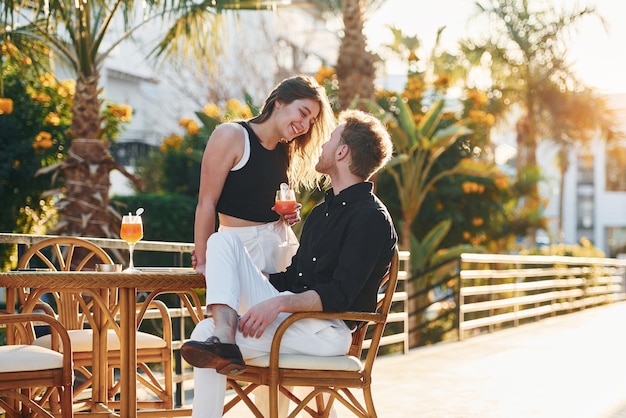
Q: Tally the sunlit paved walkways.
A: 1